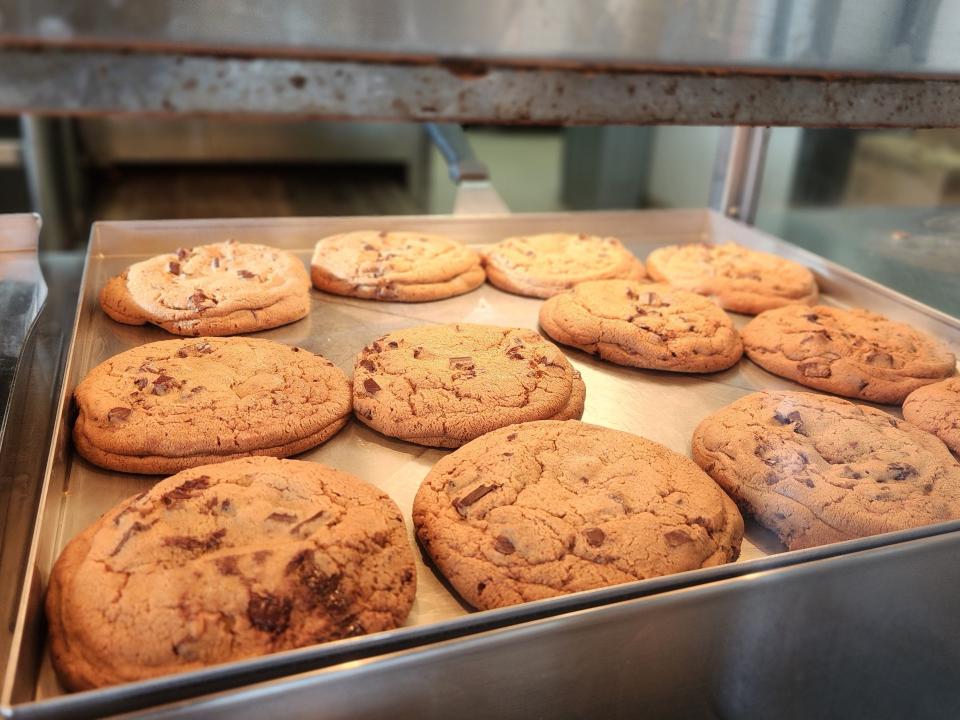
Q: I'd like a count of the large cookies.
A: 12